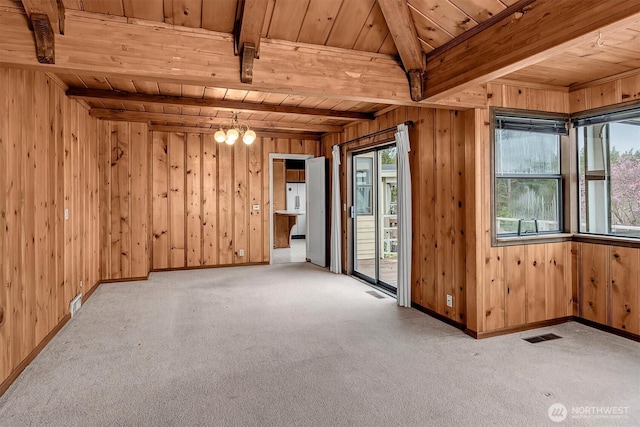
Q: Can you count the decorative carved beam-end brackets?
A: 3